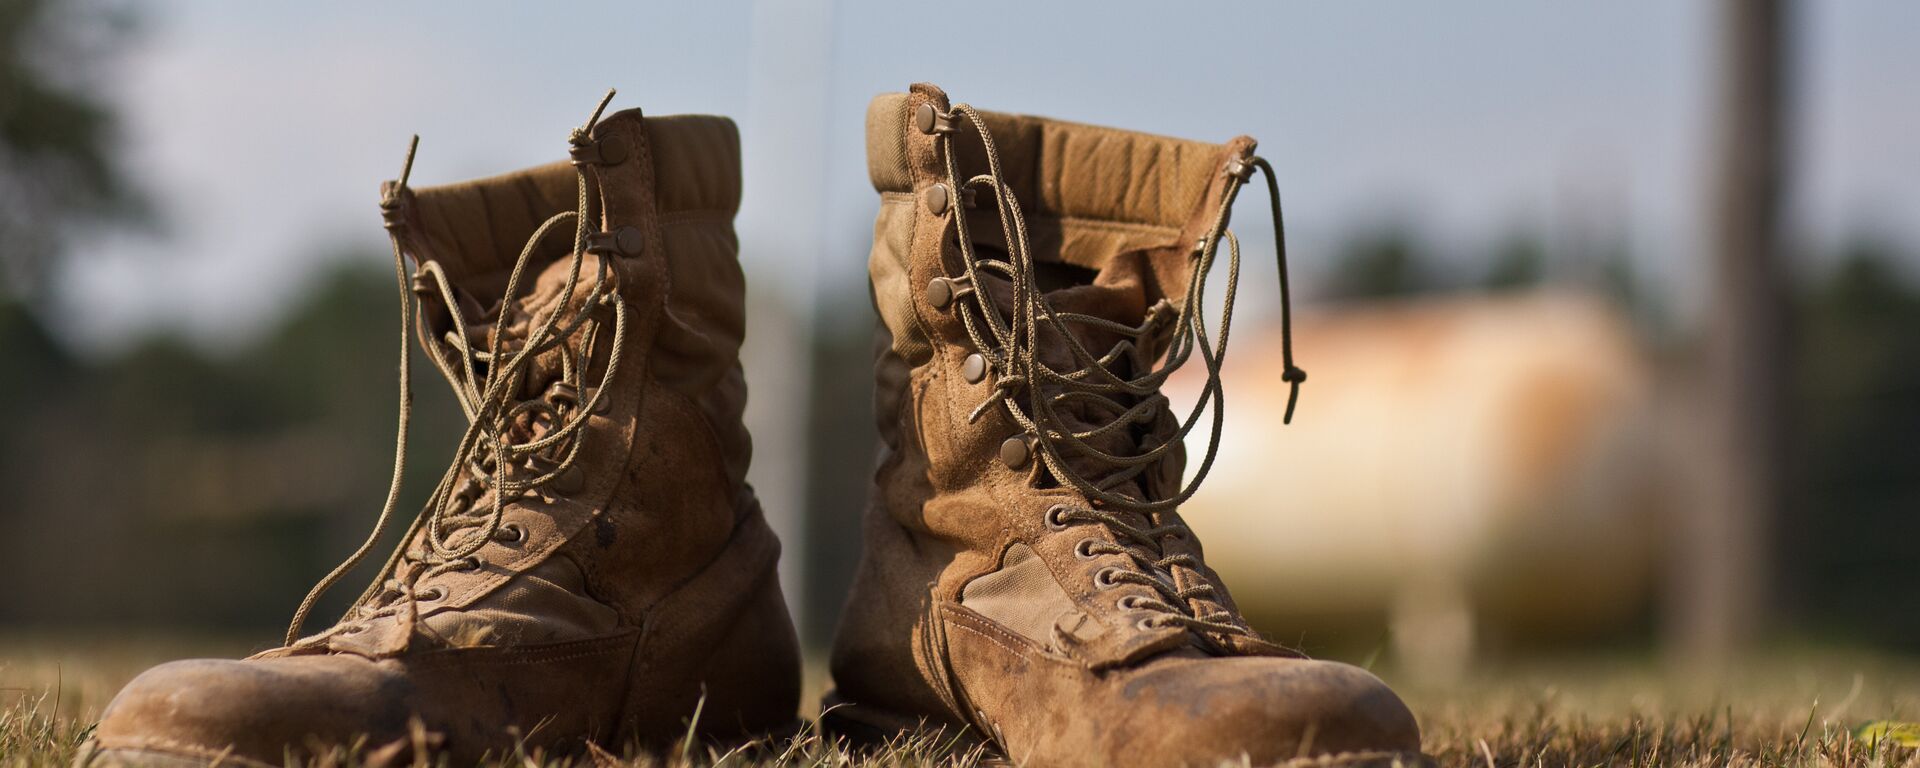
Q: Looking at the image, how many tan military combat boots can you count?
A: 2